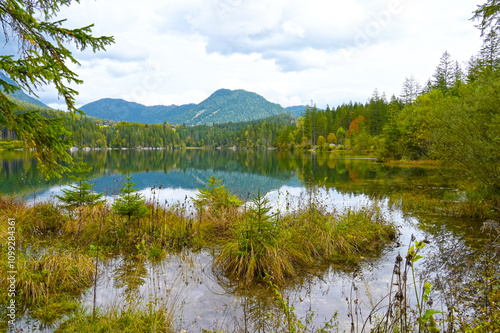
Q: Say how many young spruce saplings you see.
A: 4